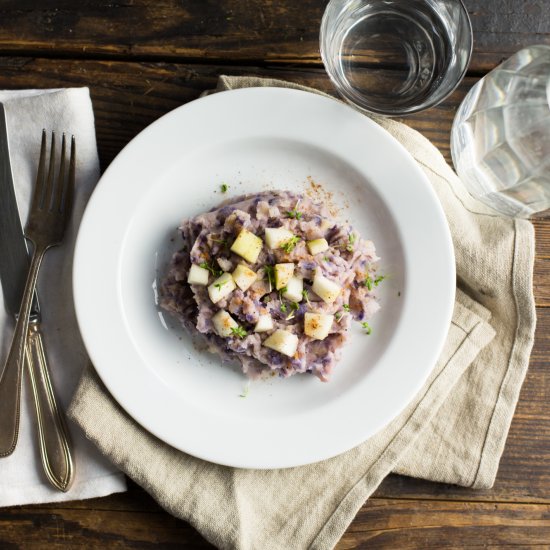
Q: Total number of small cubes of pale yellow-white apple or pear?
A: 13